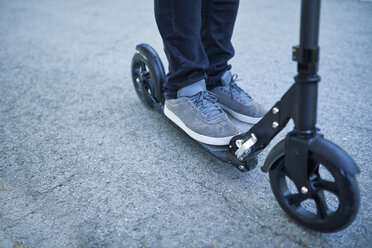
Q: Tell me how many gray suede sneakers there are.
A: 2